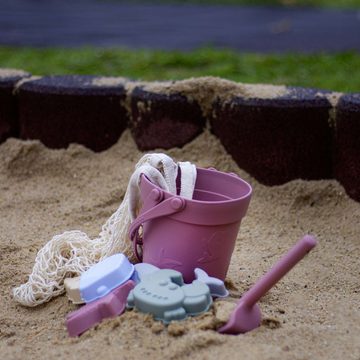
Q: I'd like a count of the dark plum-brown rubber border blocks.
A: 5